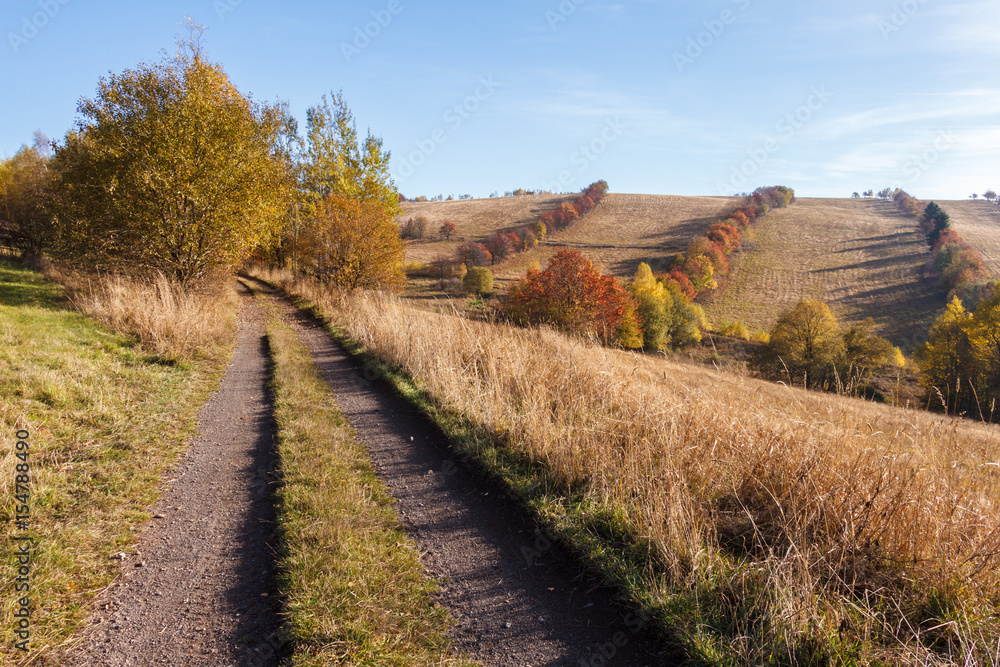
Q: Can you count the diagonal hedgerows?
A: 3